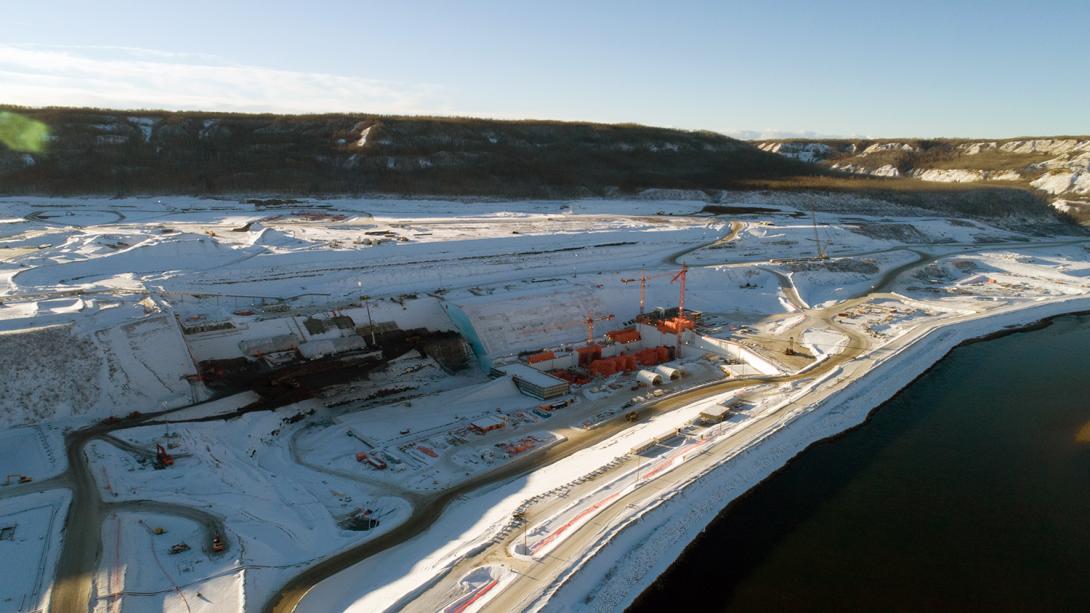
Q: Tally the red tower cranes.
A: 3